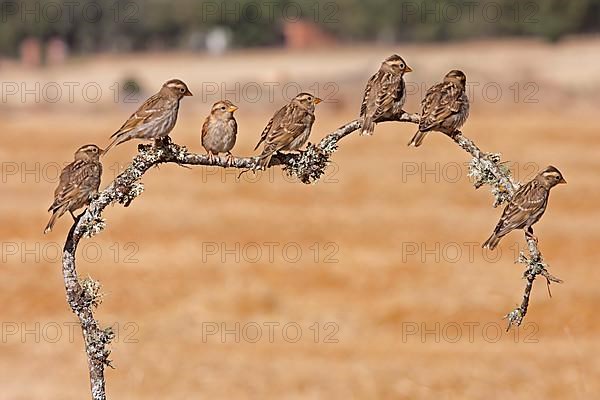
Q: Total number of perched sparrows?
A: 7